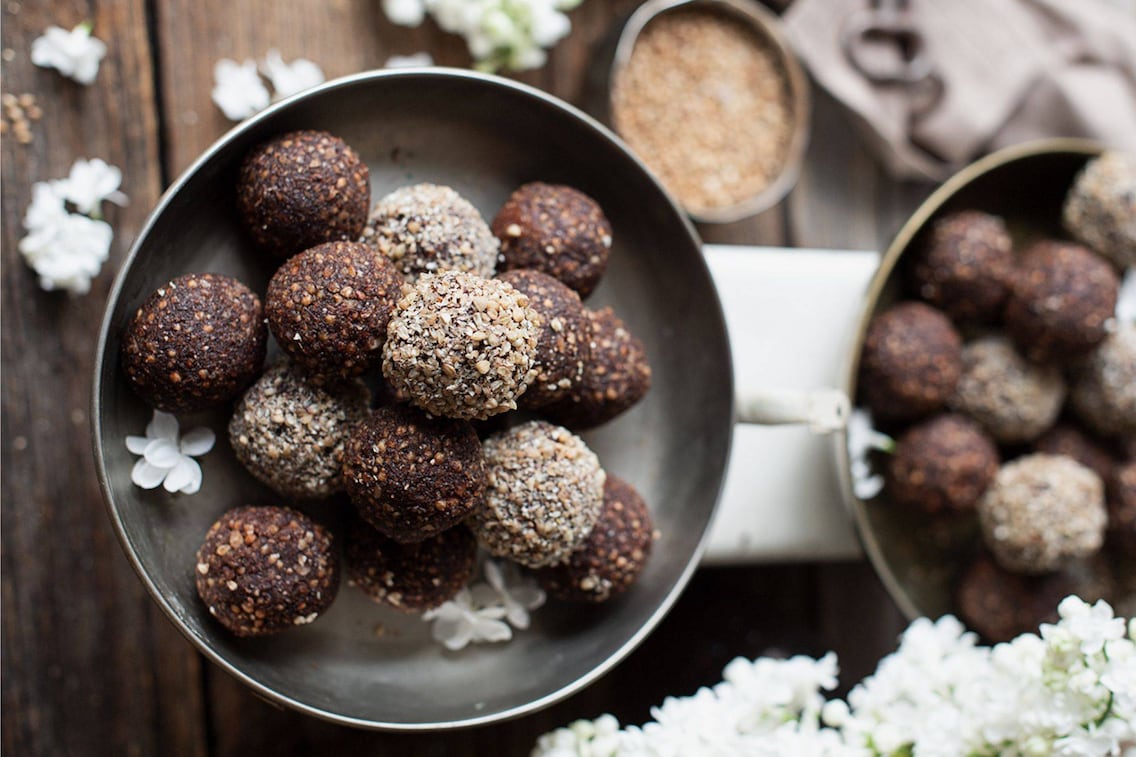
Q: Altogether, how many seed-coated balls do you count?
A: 8